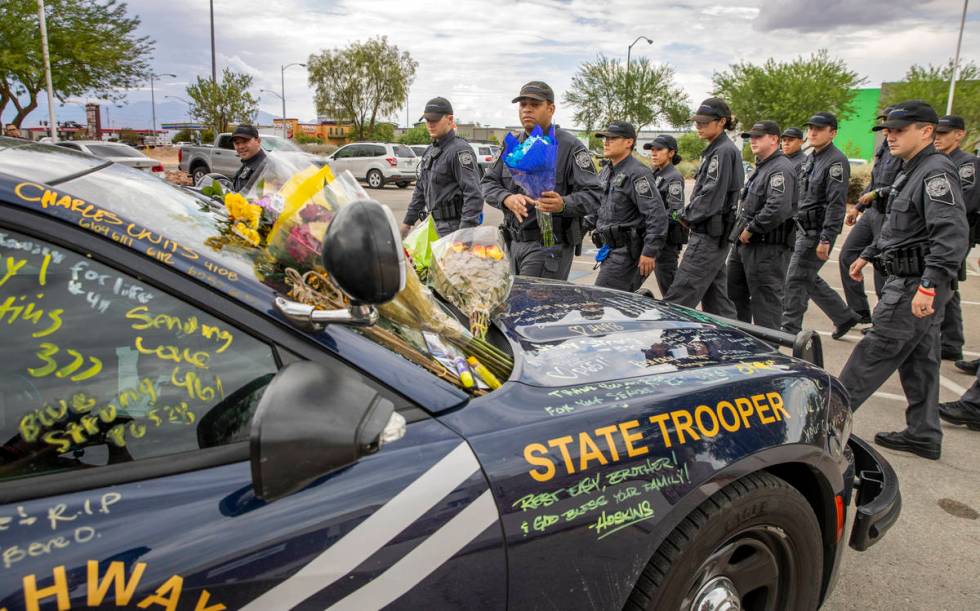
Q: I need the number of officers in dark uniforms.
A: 12